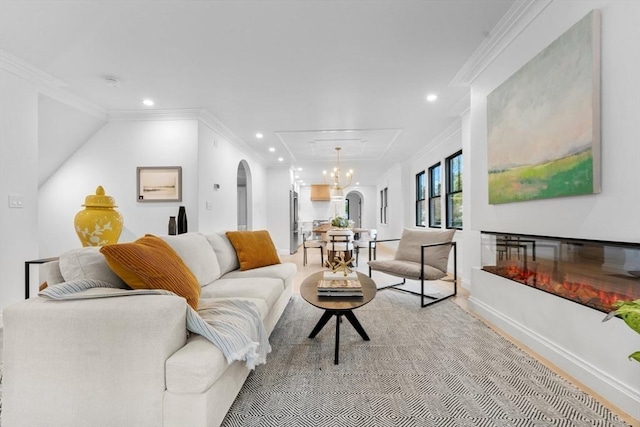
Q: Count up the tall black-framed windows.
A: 3